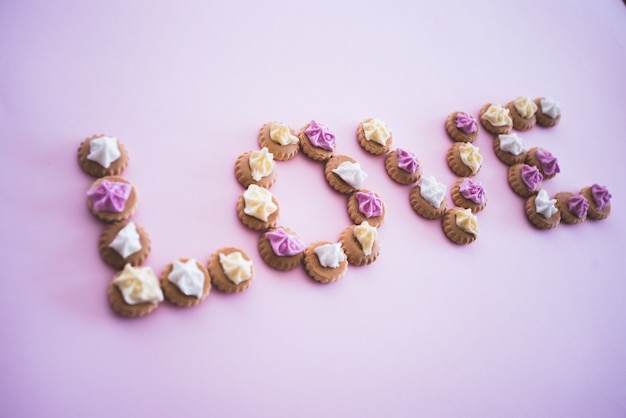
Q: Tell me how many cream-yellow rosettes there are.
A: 11